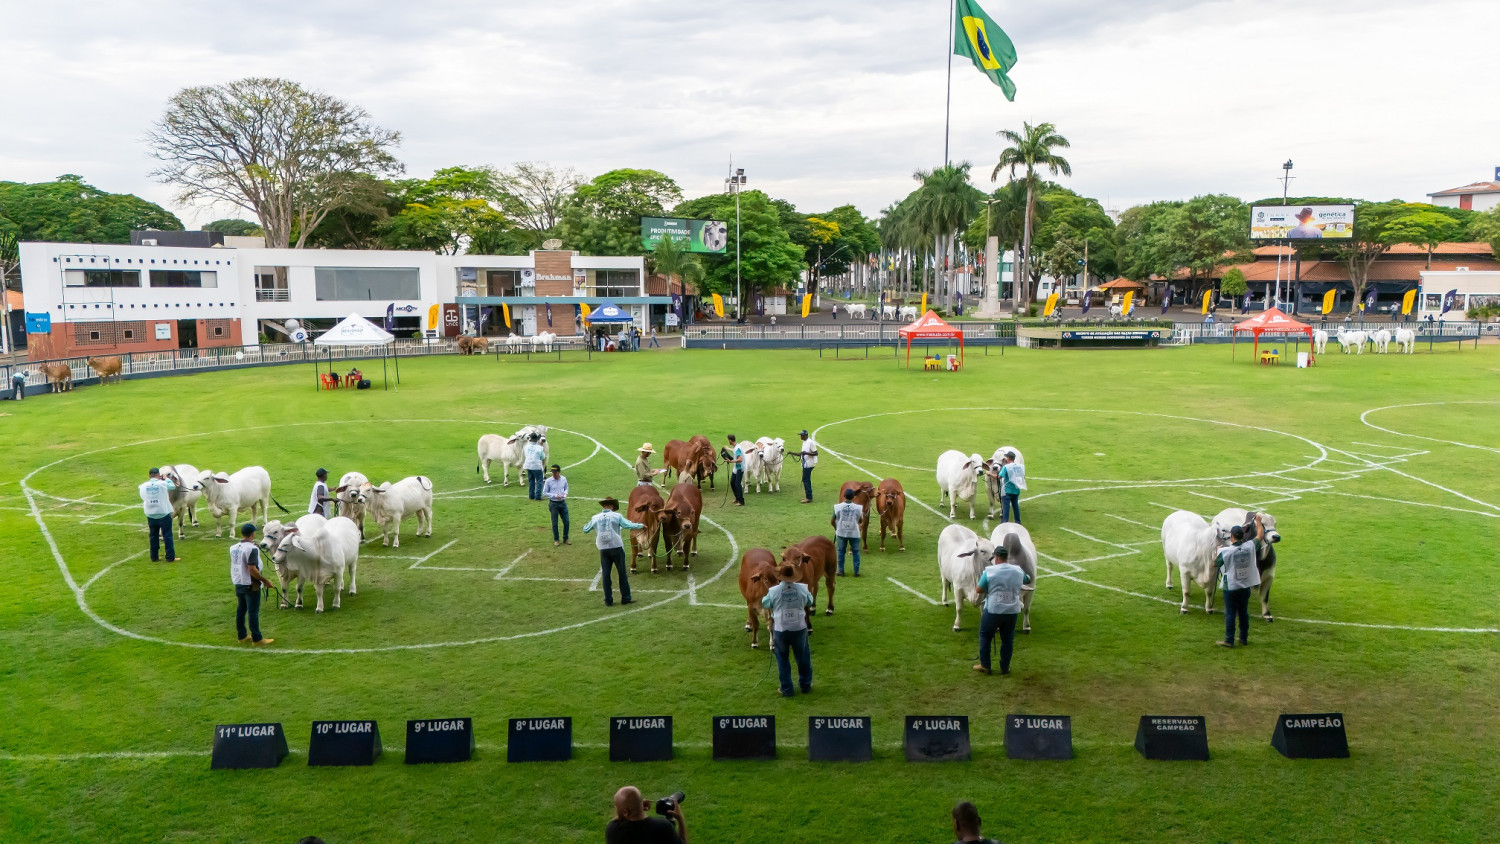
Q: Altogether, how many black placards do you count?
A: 11